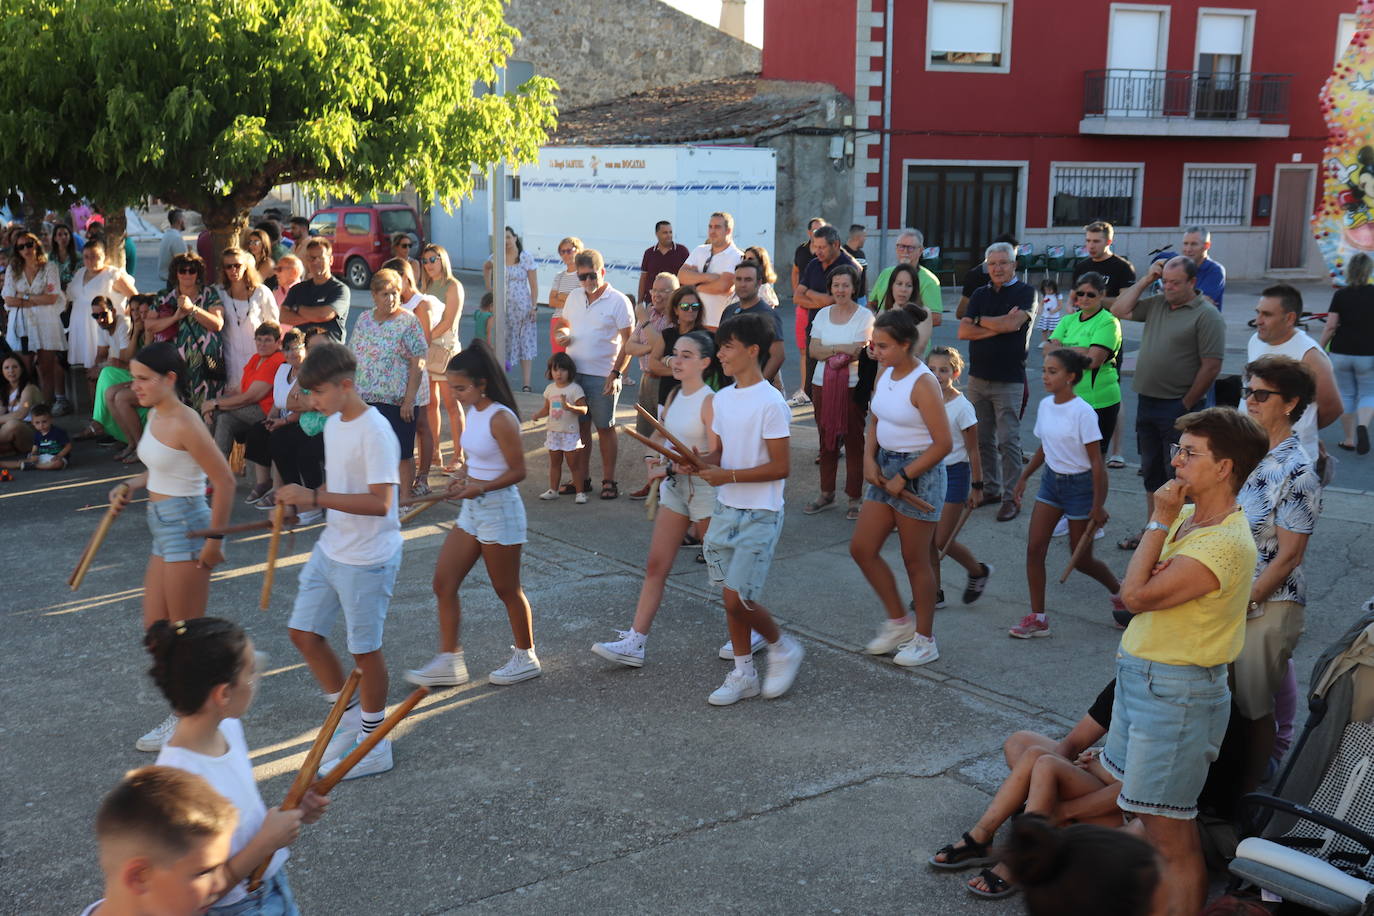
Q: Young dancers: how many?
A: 10